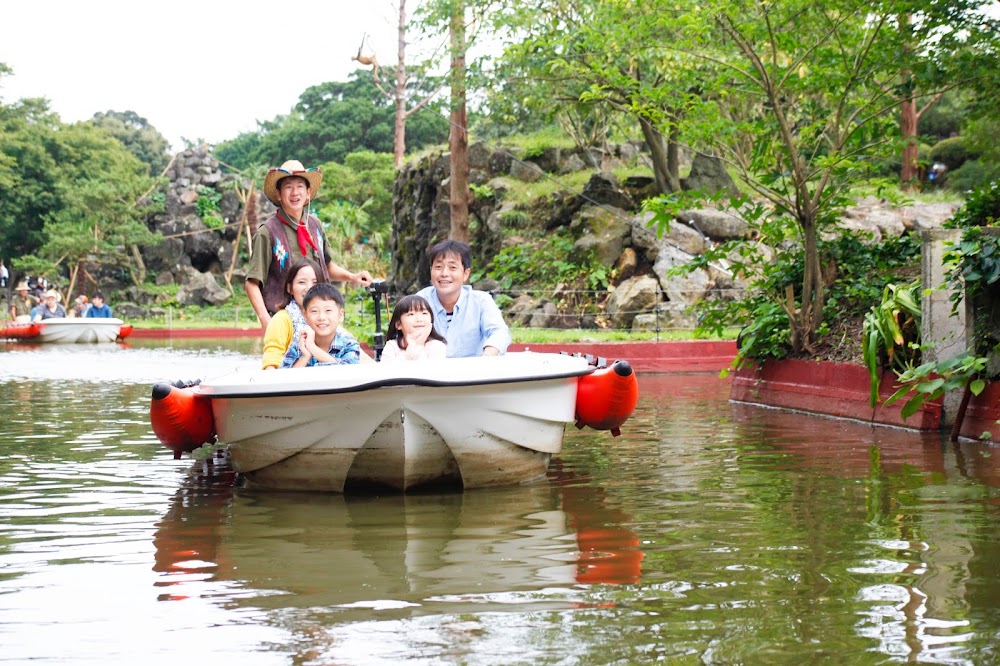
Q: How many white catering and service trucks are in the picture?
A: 0